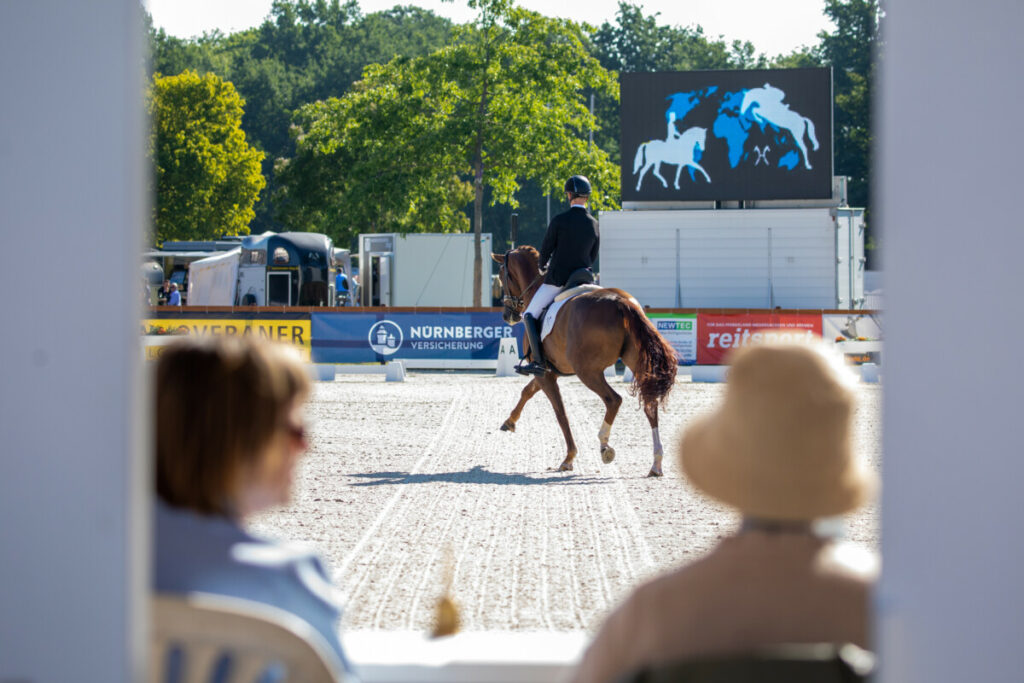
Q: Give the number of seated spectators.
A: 2